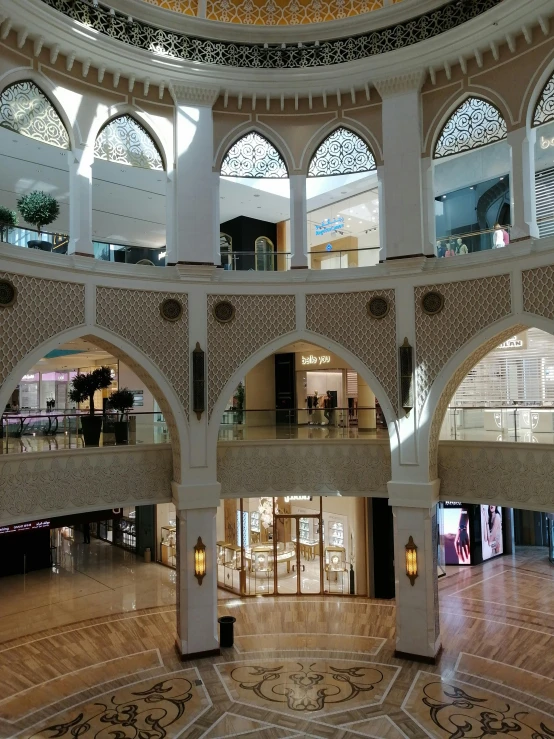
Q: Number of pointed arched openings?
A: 9